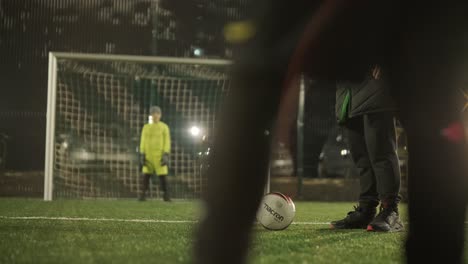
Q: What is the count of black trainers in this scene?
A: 2